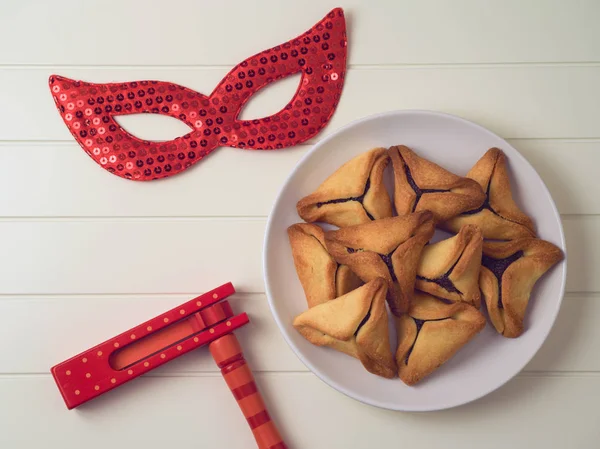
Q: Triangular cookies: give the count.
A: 9